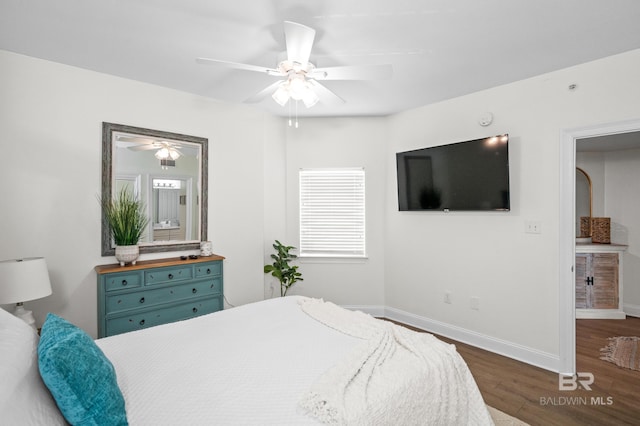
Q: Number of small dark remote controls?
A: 2